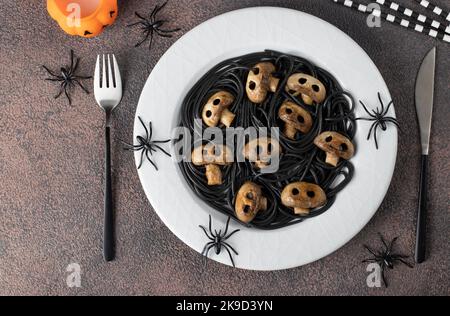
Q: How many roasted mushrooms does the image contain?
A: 9